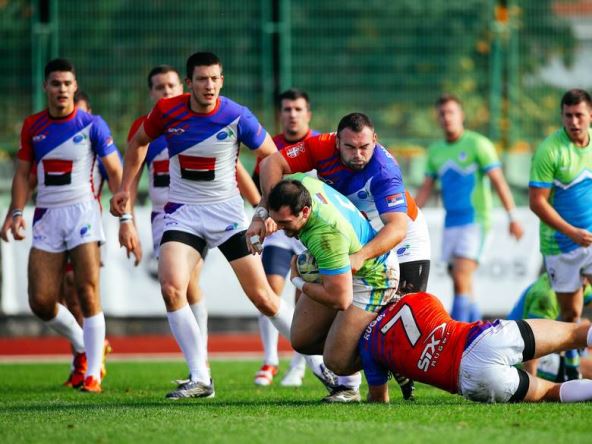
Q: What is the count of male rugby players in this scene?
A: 11